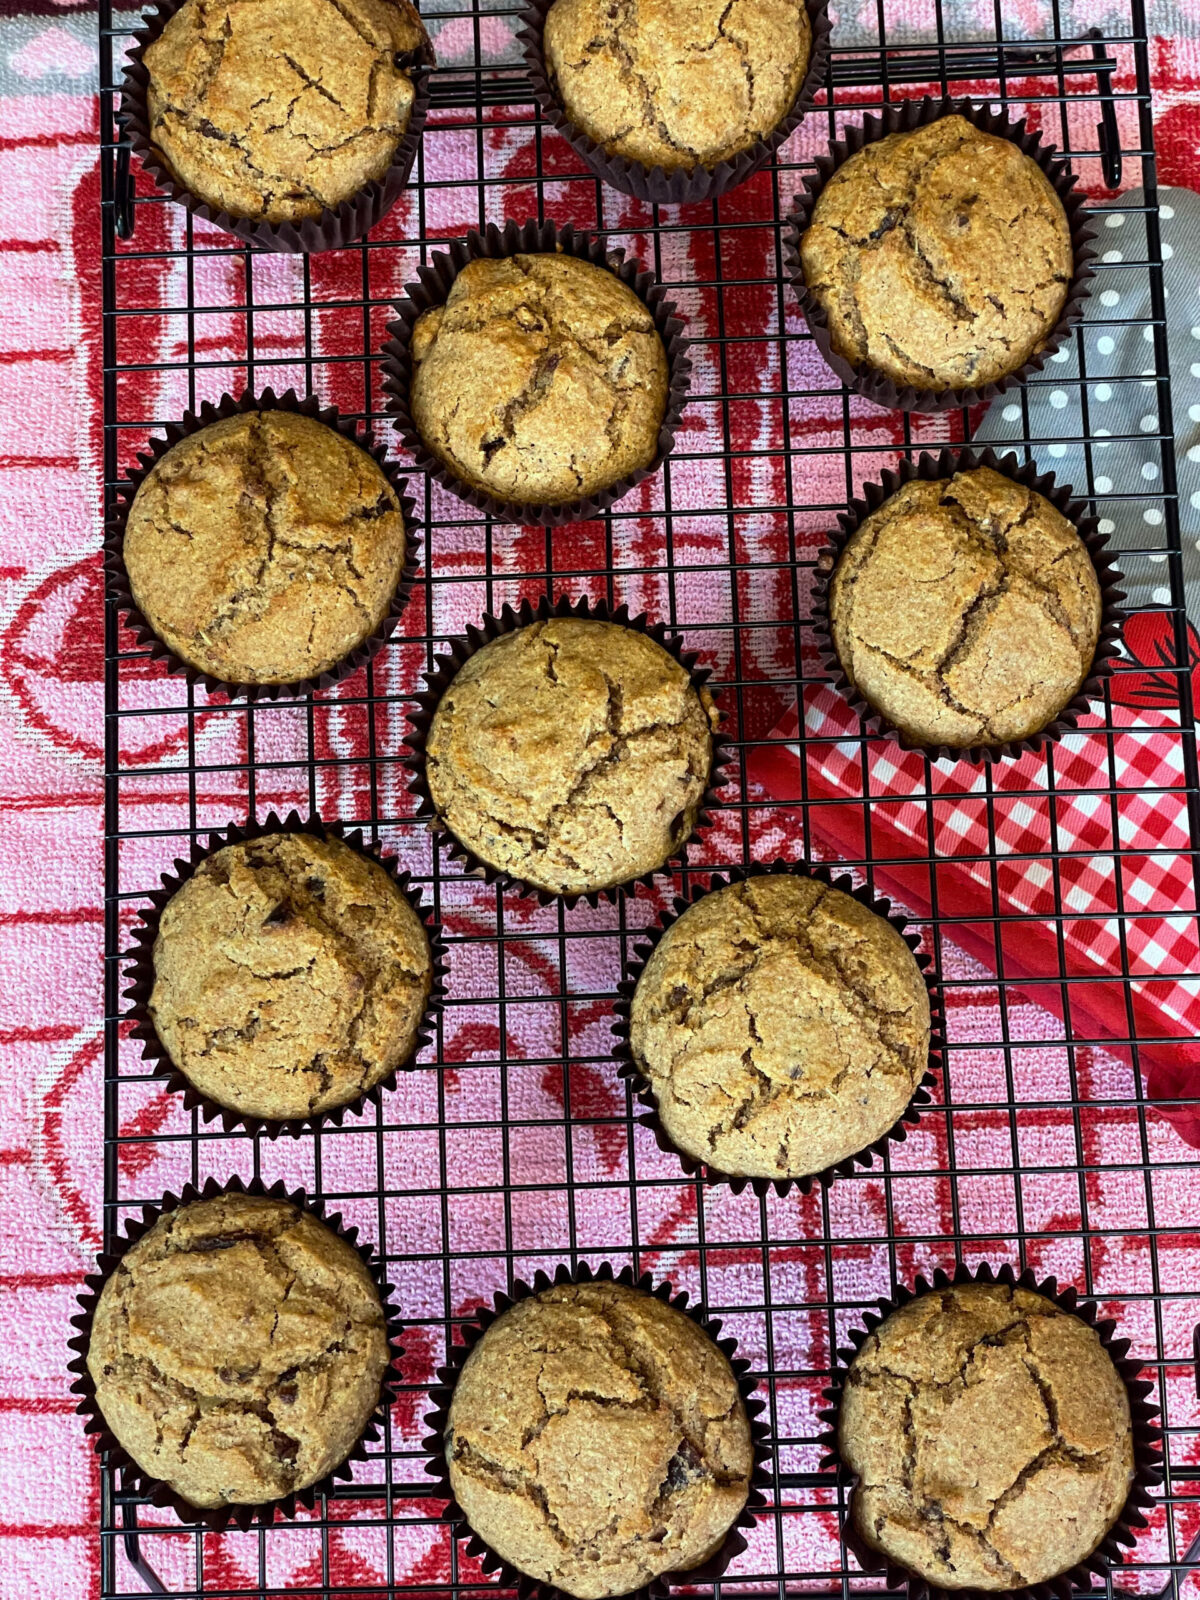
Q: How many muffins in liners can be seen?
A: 12